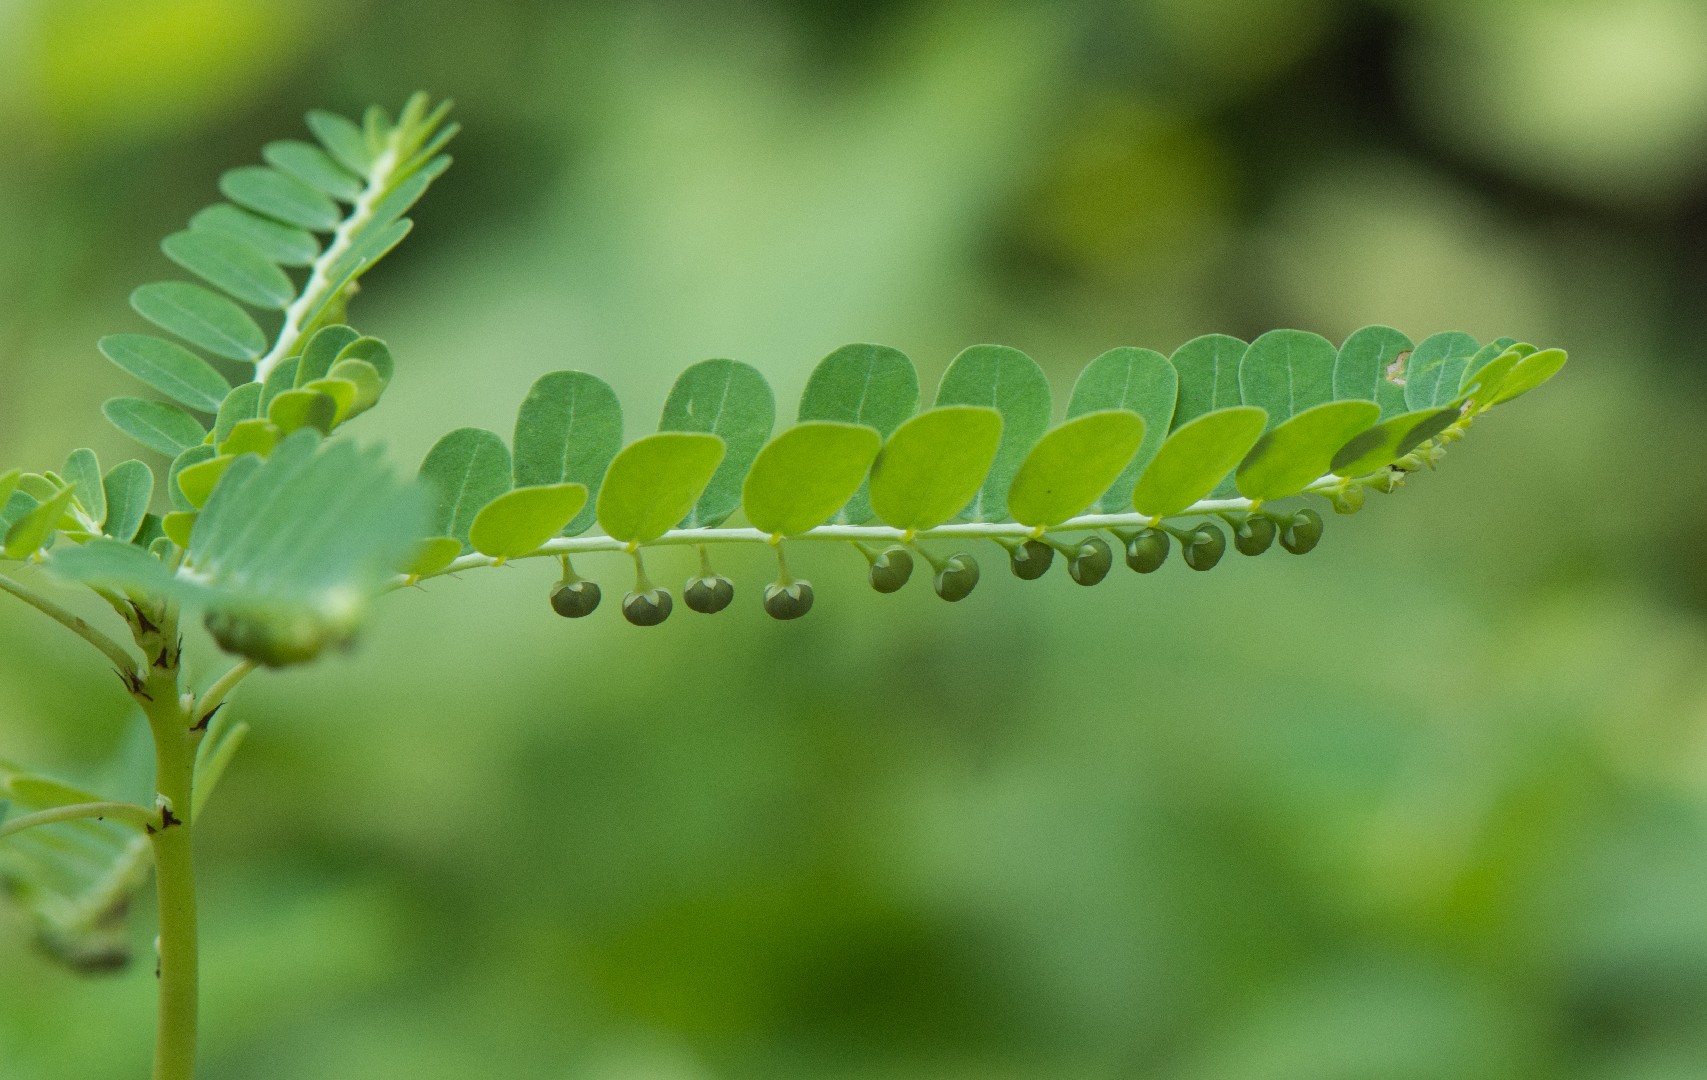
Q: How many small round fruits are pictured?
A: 12